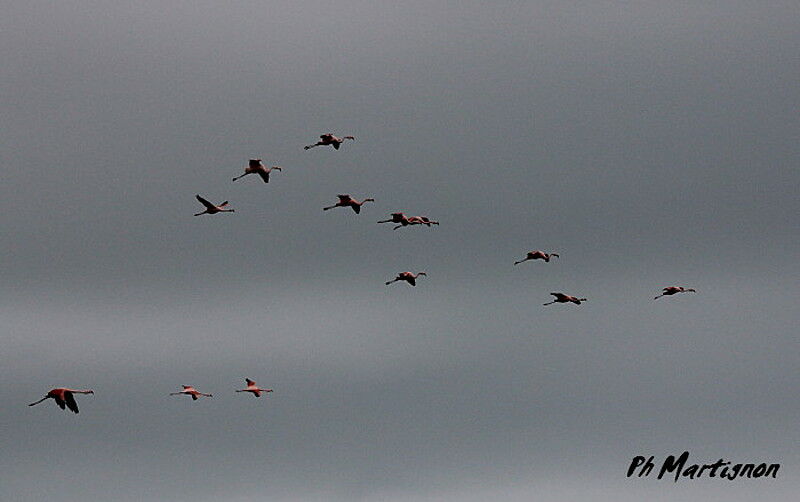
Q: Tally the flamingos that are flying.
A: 13